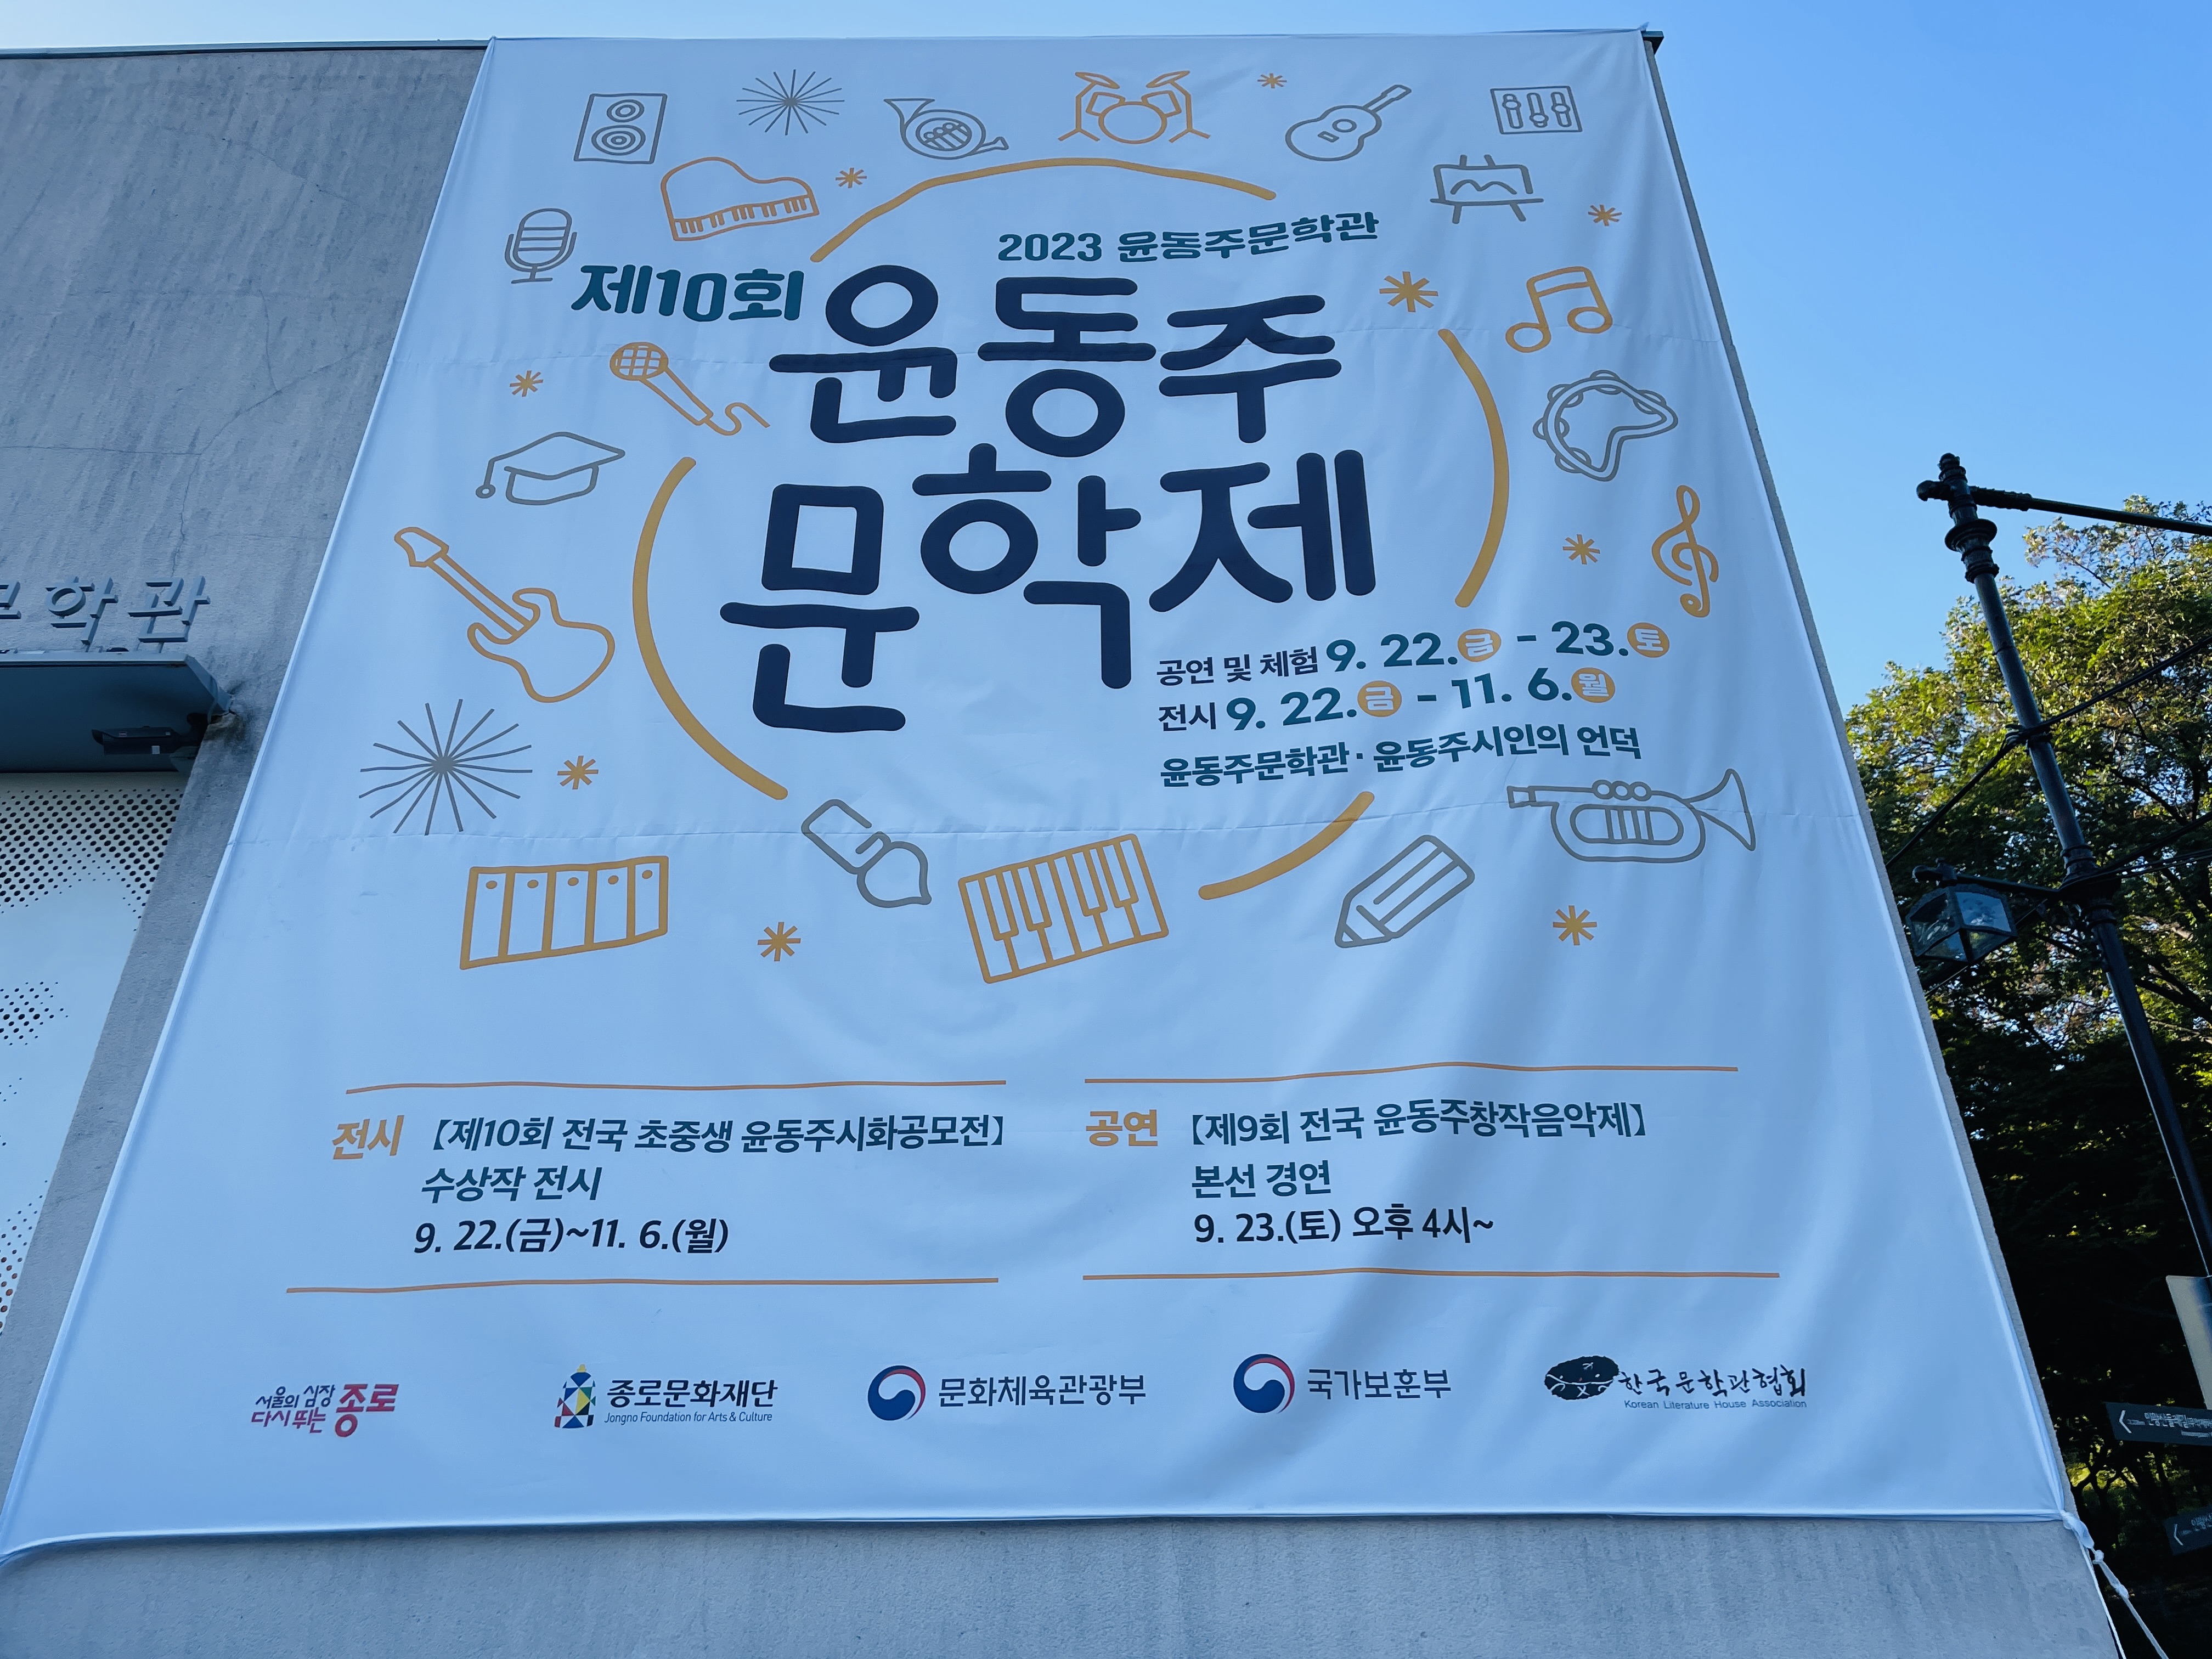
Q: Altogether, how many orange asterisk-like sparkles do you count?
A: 9